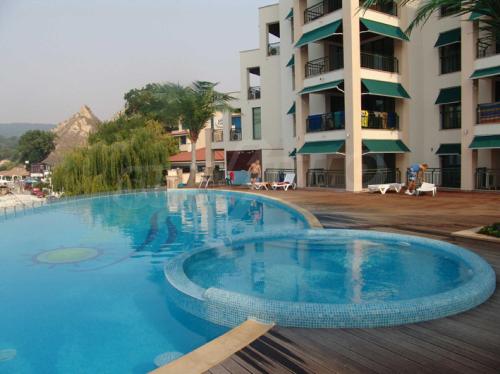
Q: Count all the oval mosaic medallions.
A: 1